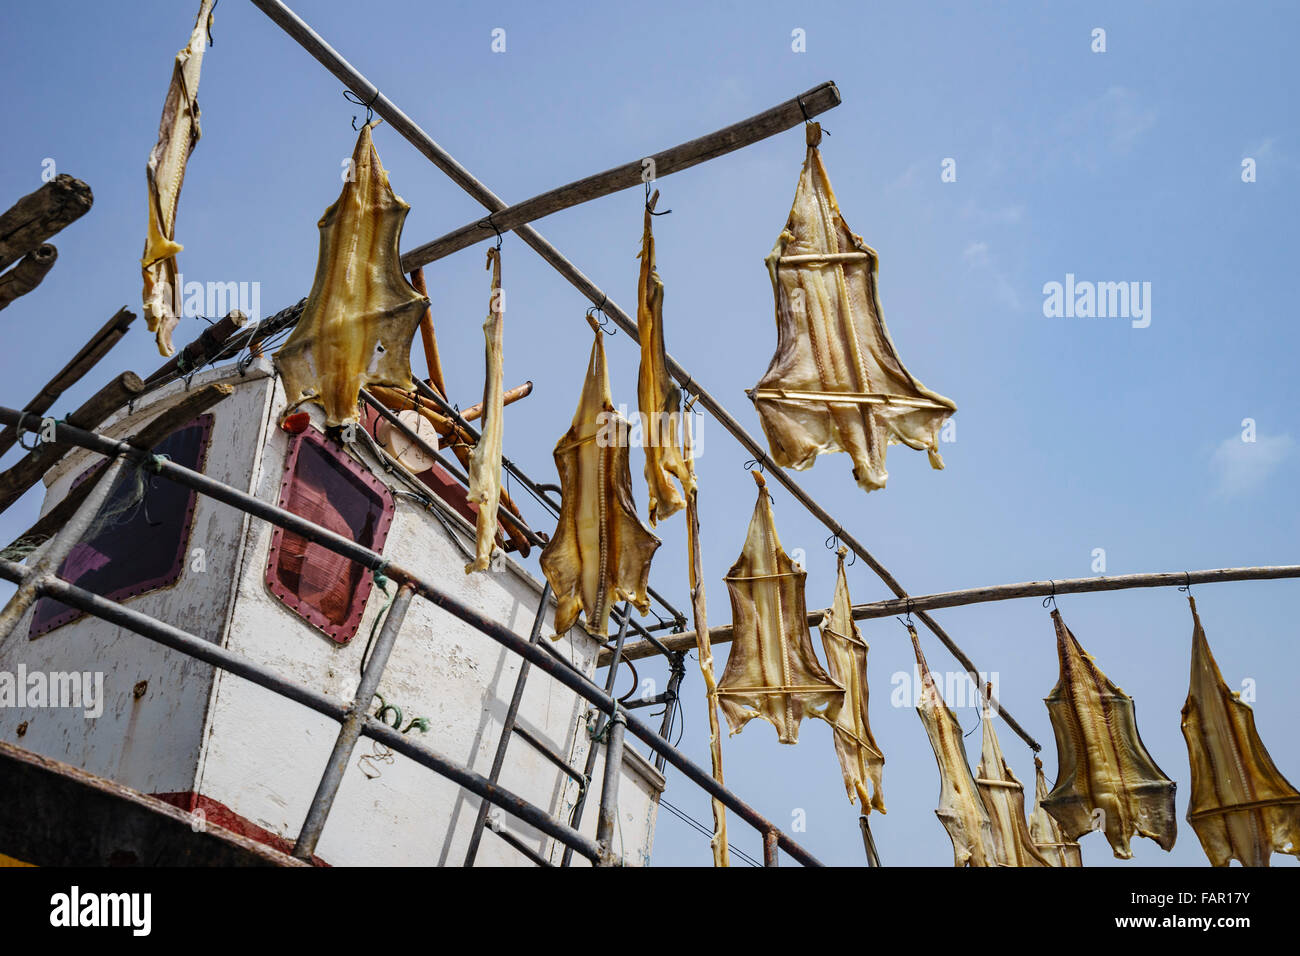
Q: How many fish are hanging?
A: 14